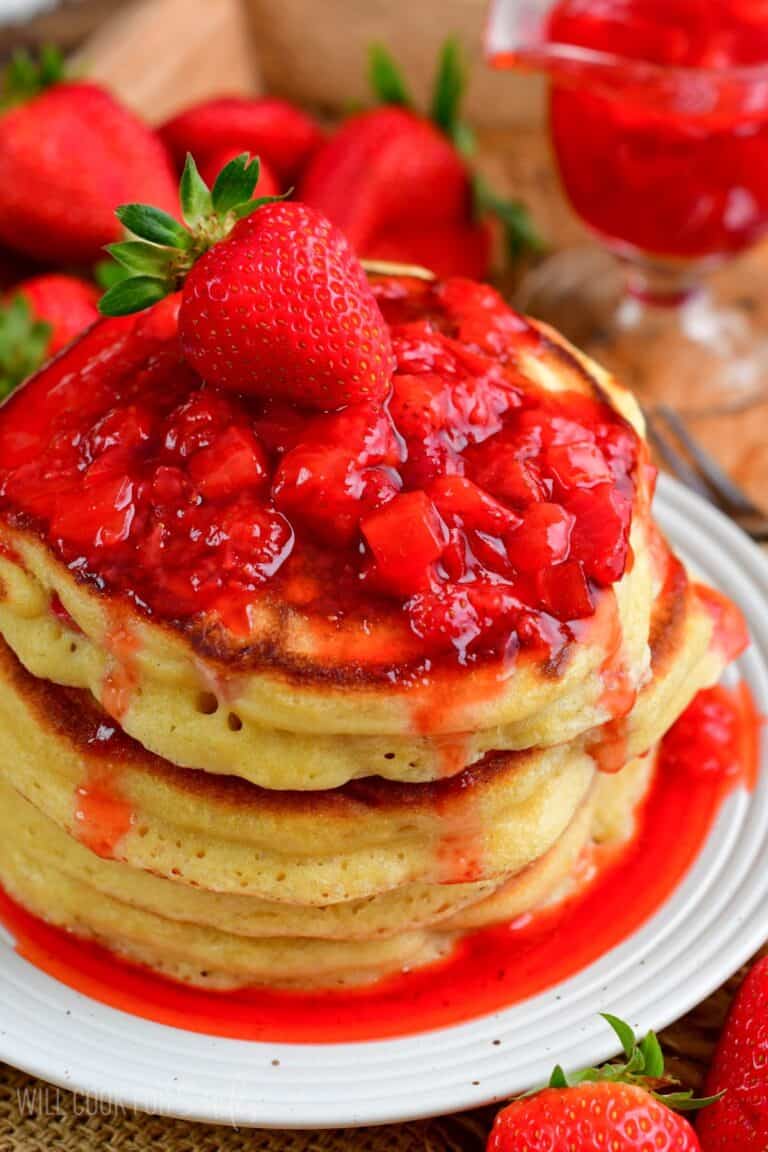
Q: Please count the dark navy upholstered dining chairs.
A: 0